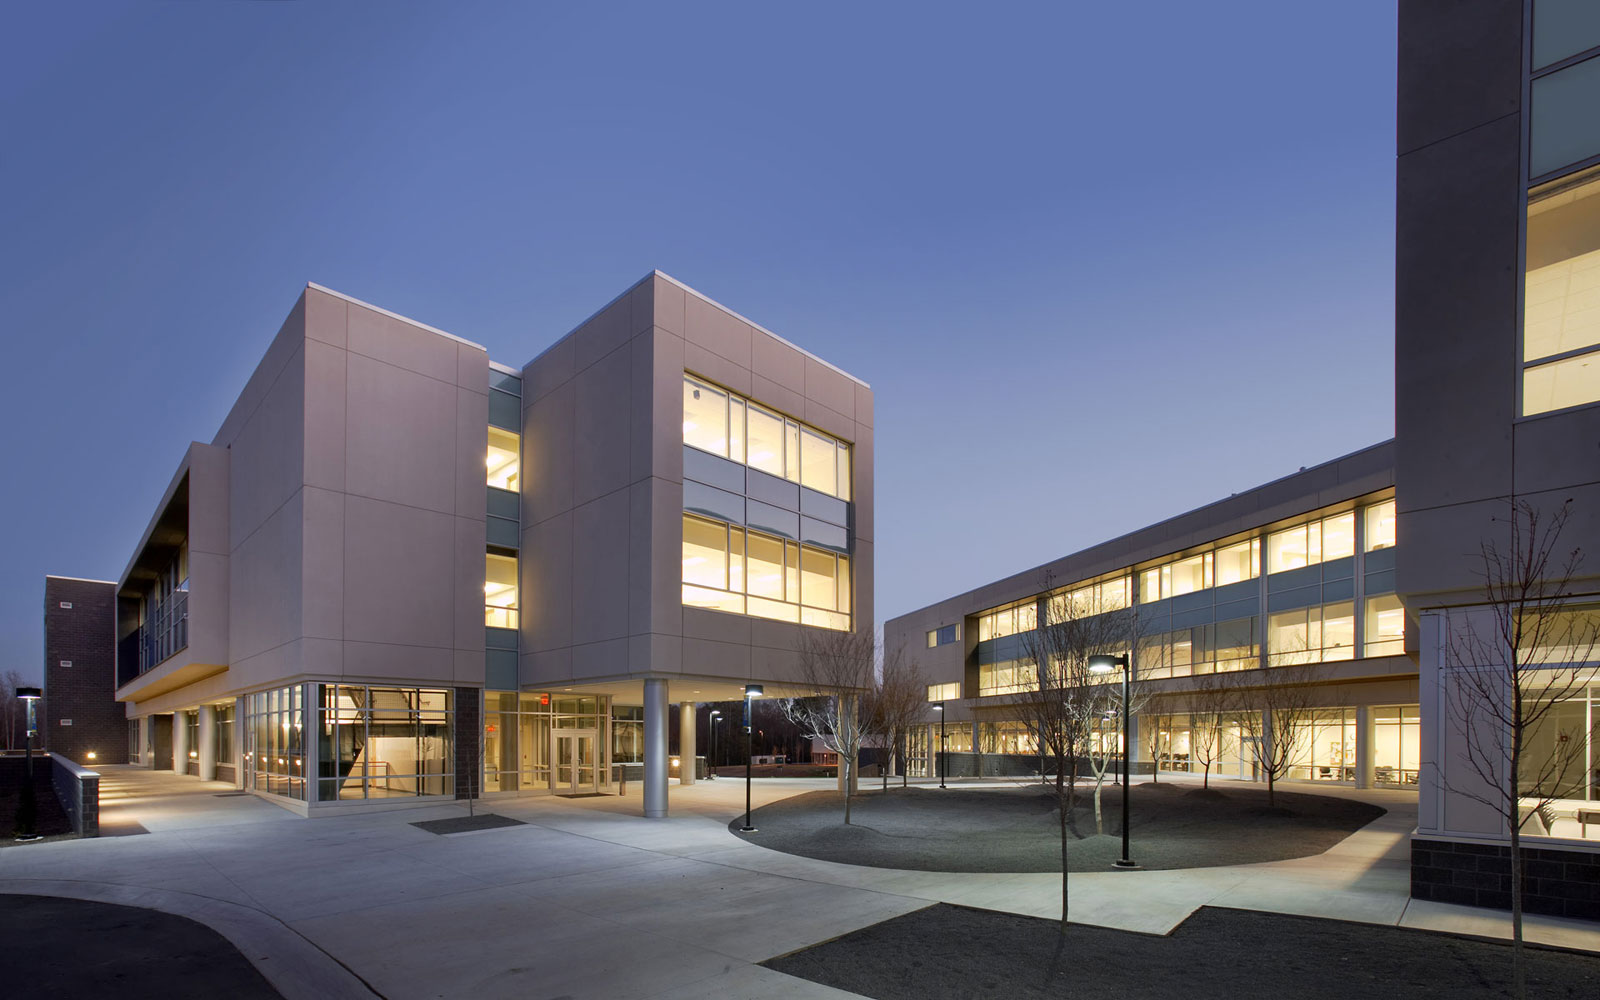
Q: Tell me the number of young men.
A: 0